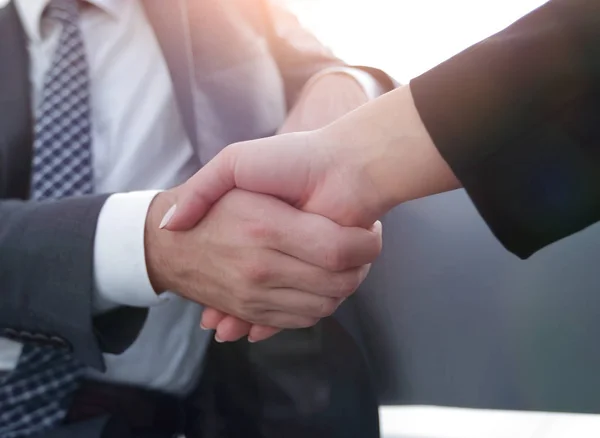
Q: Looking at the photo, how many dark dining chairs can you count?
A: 0